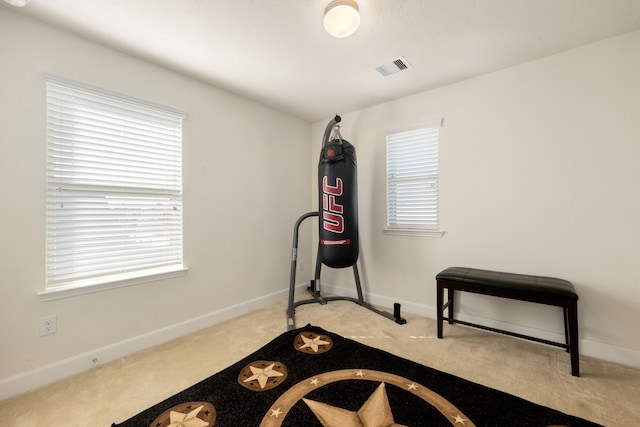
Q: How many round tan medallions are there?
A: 3